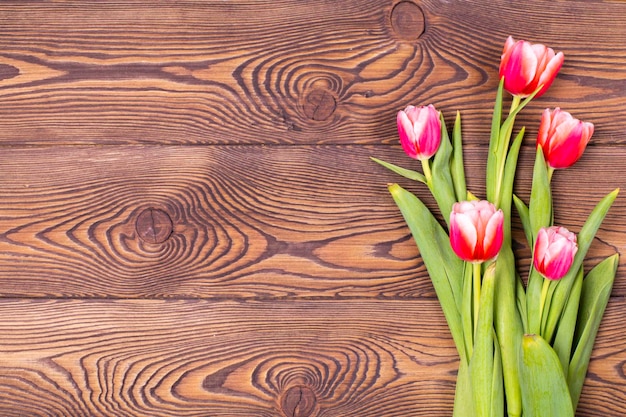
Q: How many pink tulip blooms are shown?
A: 5